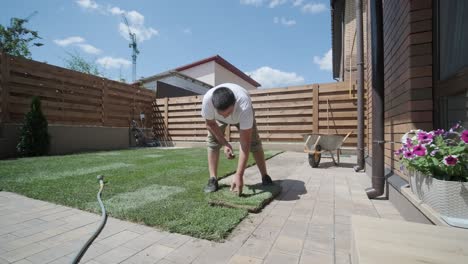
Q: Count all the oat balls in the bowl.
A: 0